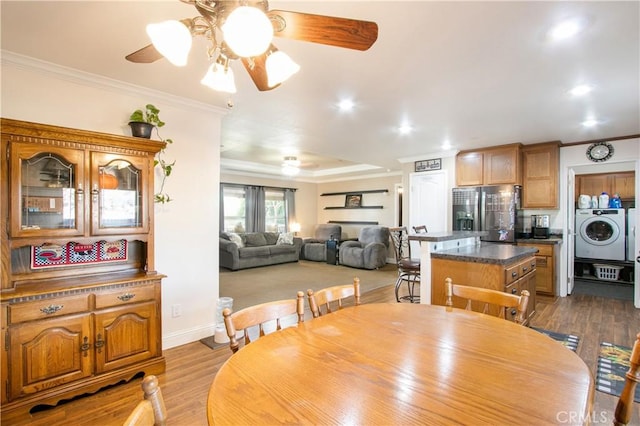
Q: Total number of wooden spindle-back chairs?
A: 5